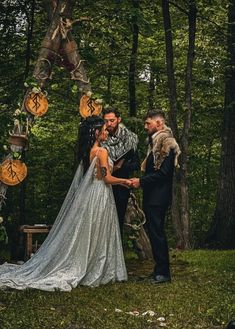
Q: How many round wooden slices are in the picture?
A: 3